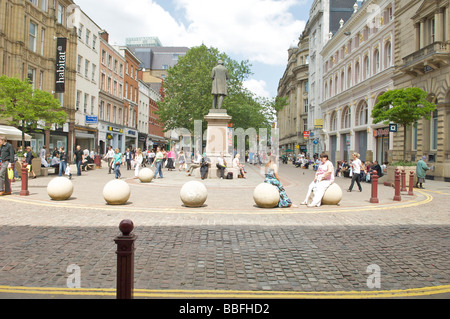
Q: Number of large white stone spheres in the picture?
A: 6